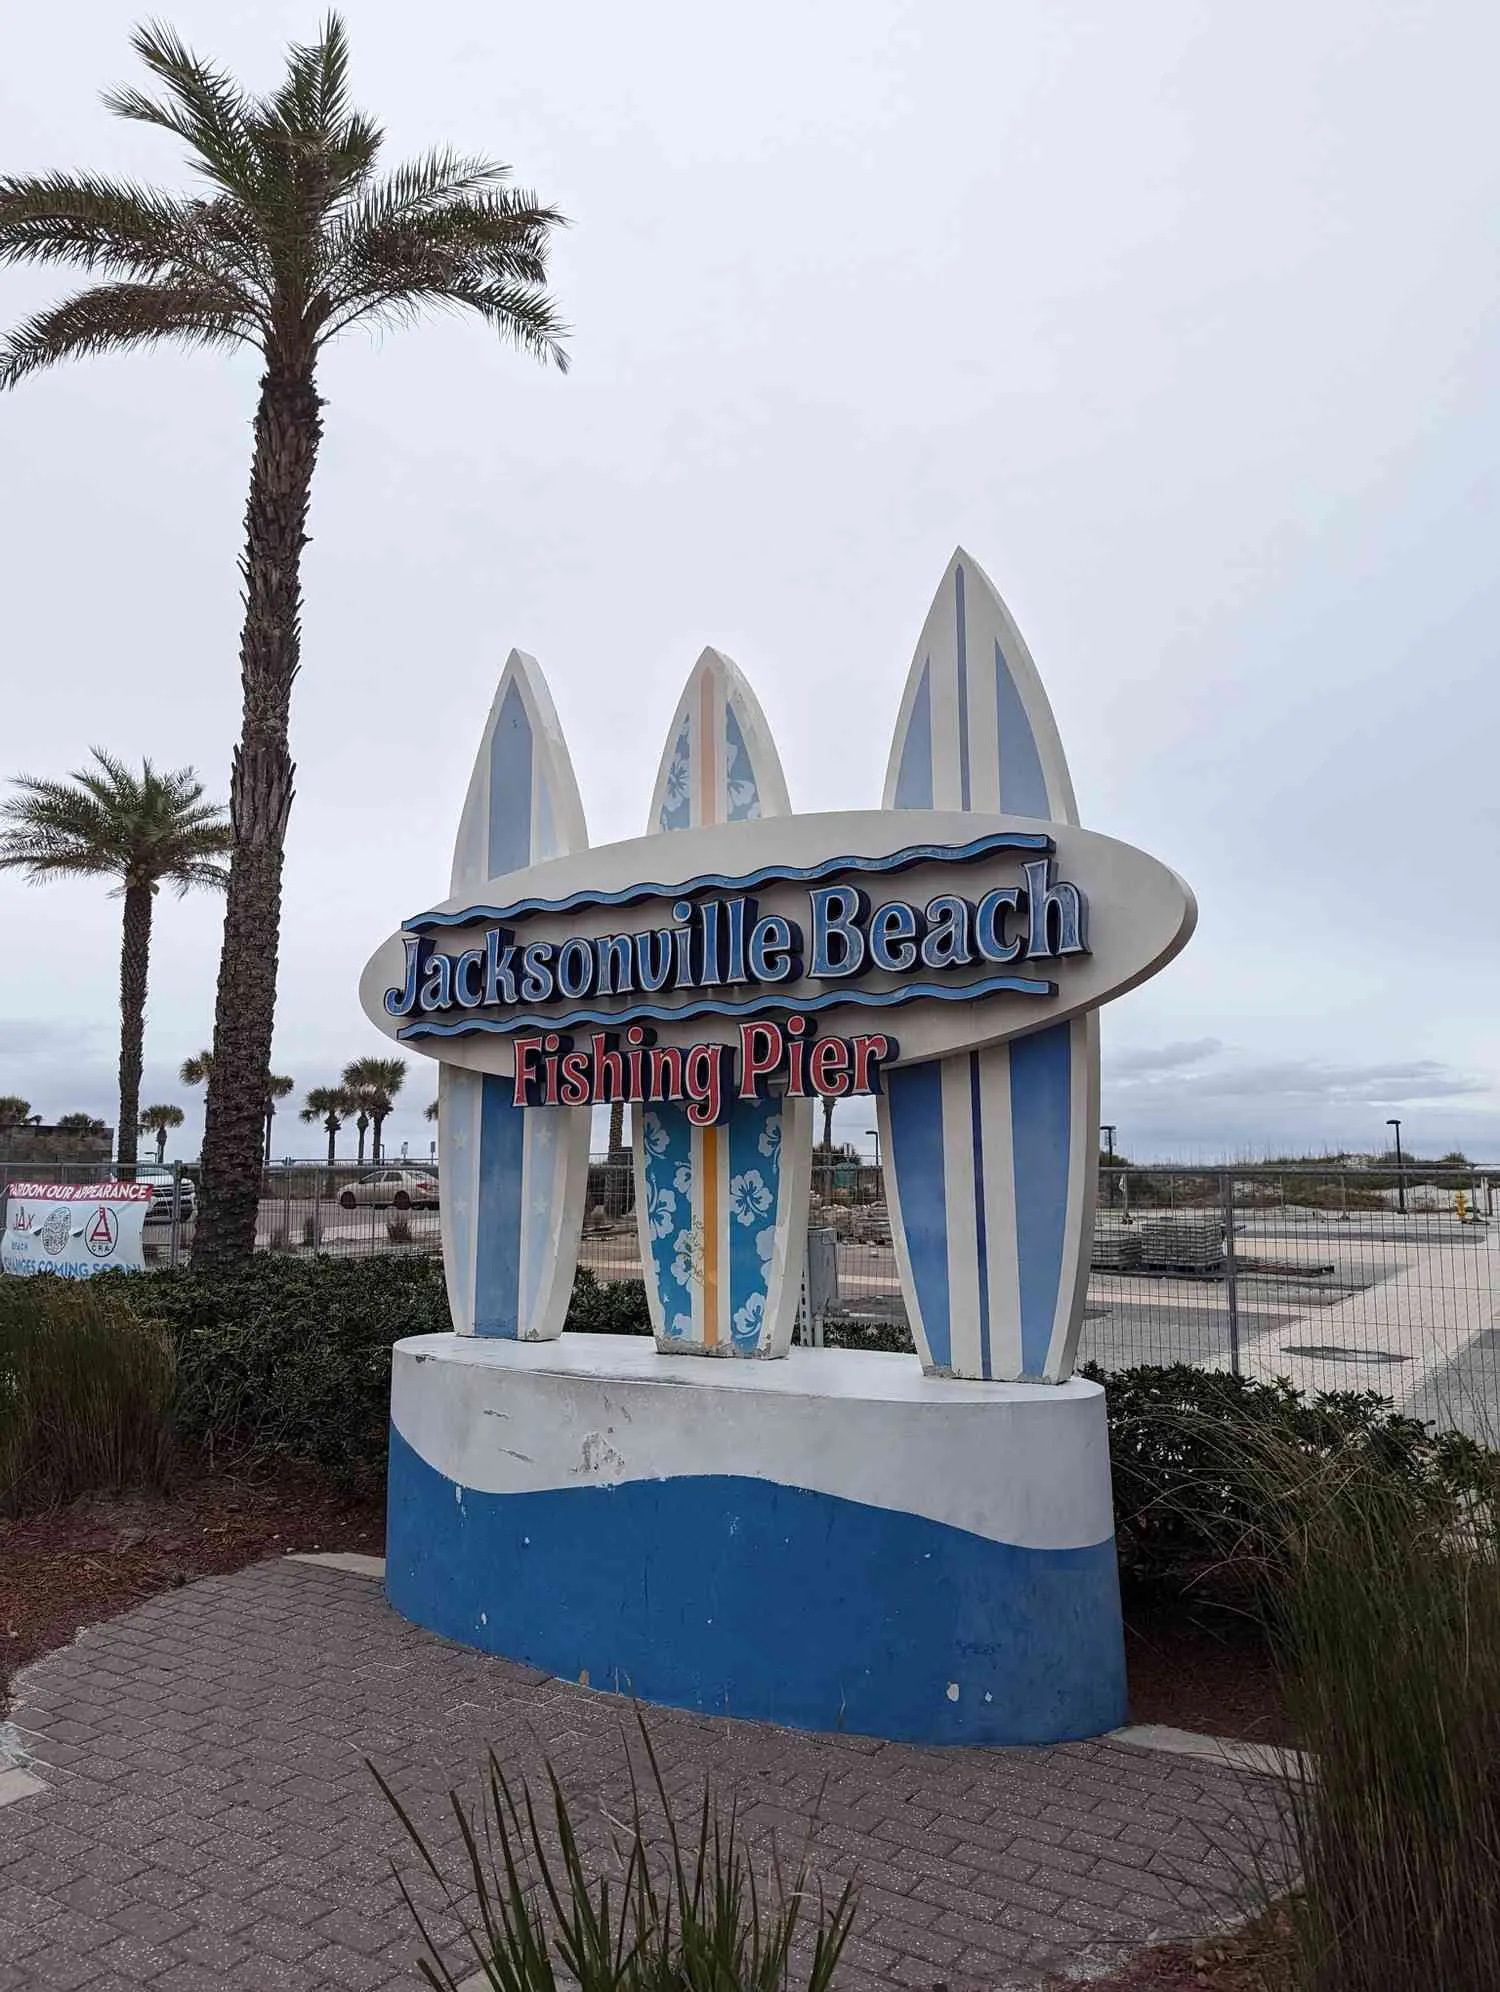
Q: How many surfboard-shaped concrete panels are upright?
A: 3